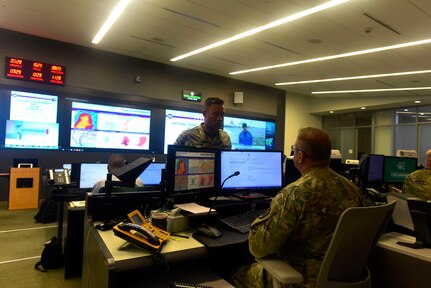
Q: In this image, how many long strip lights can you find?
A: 5